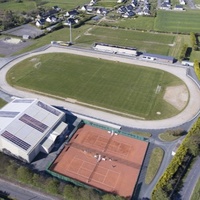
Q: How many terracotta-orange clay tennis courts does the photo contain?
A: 2